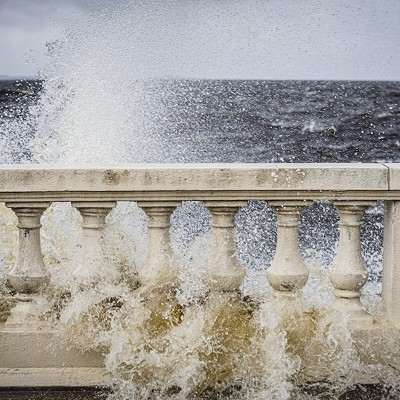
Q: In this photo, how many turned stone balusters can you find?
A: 6